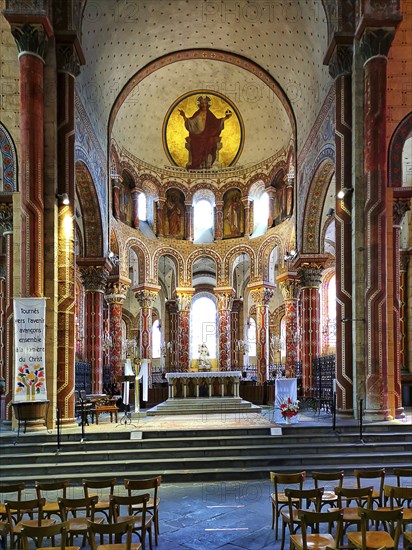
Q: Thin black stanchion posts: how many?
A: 4